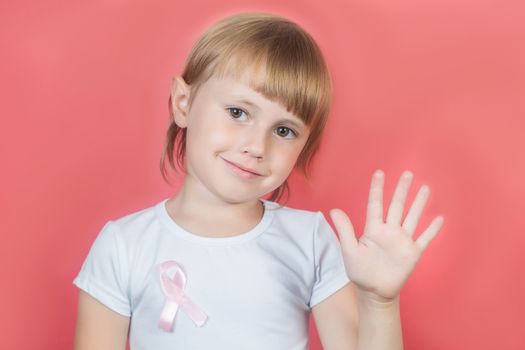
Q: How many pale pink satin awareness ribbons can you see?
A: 1